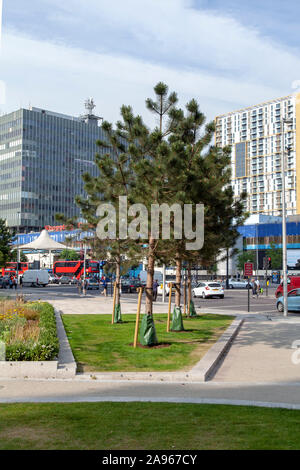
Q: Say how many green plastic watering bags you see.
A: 4